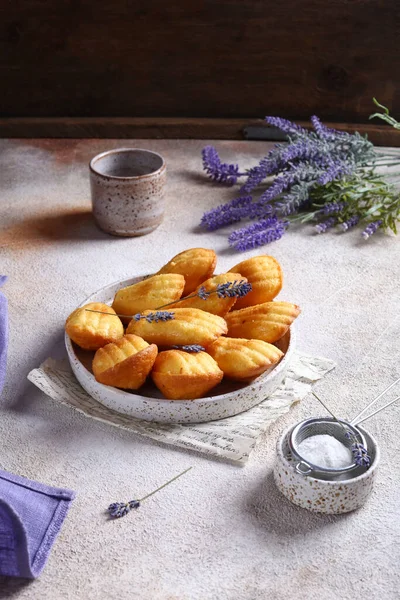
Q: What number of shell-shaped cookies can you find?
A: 10